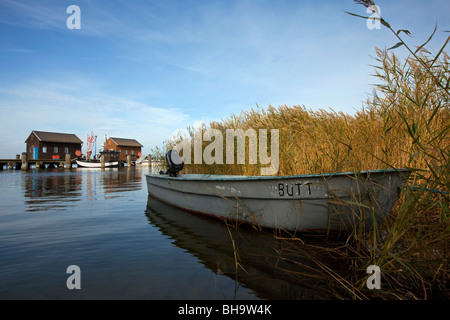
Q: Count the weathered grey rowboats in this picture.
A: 1